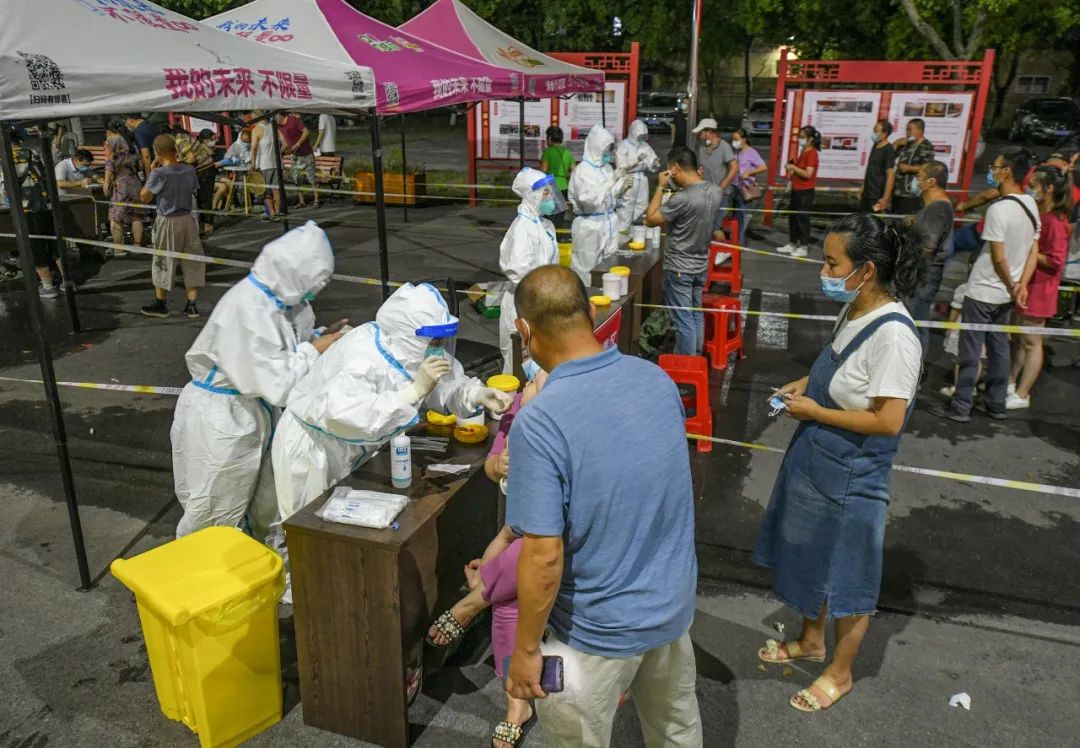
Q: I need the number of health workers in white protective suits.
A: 5